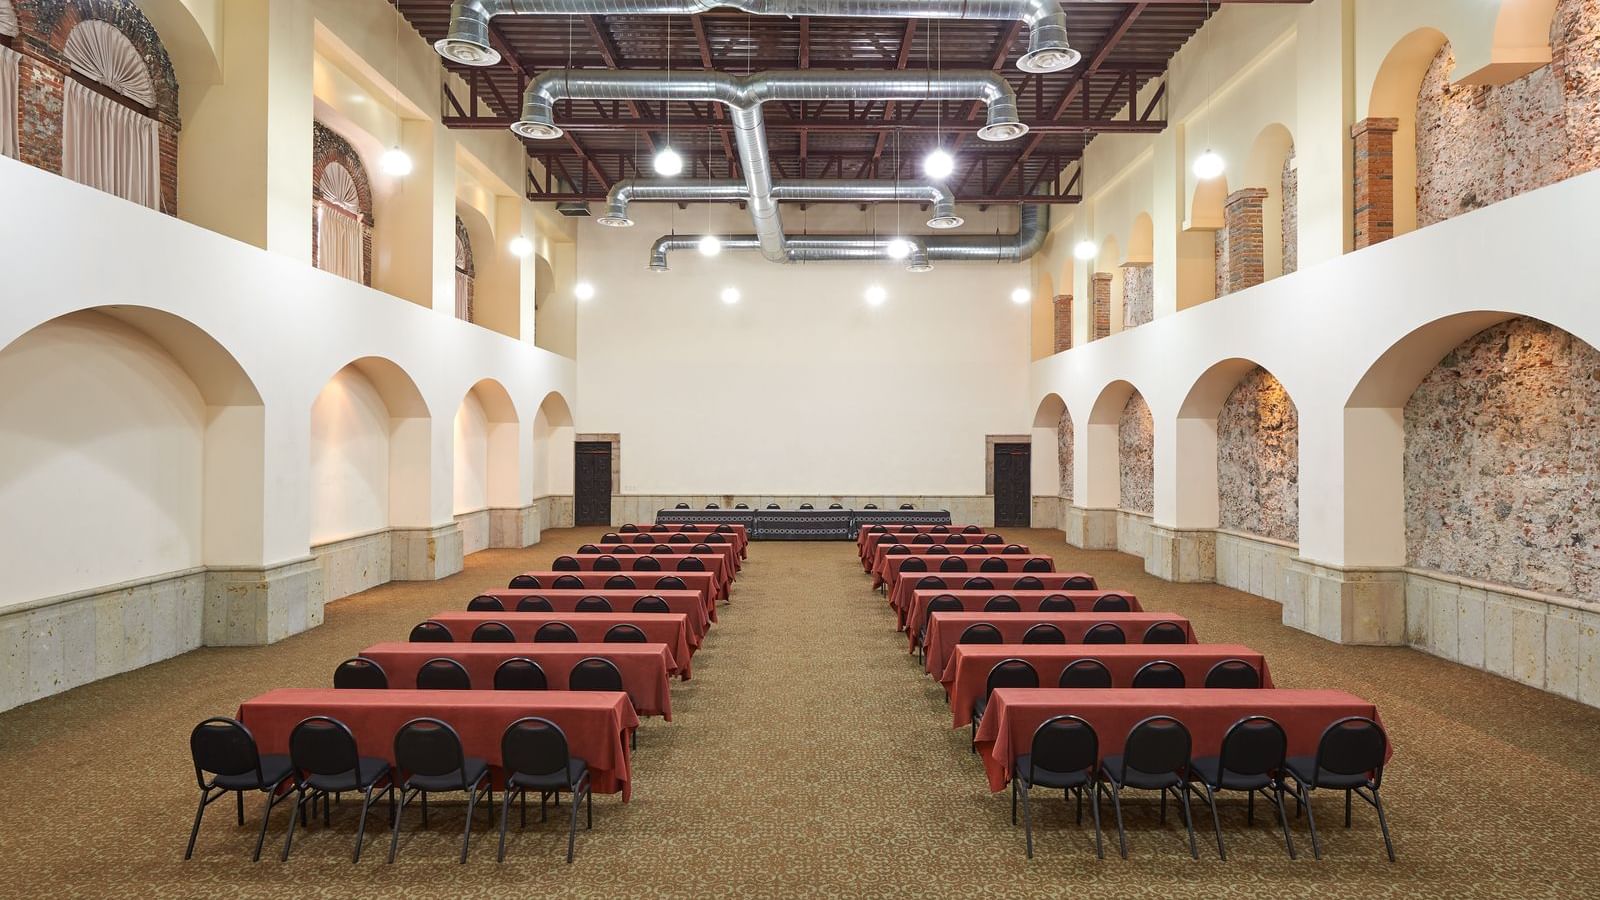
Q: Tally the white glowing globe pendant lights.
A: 12